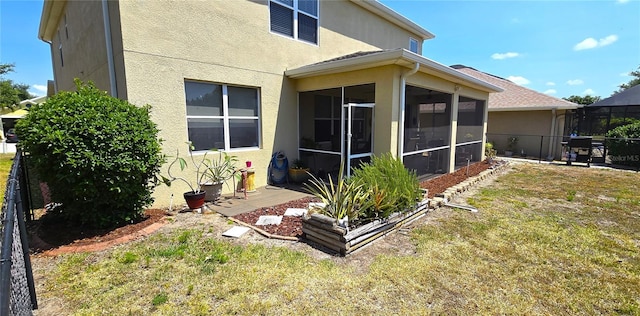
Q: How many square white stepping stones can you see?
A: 4